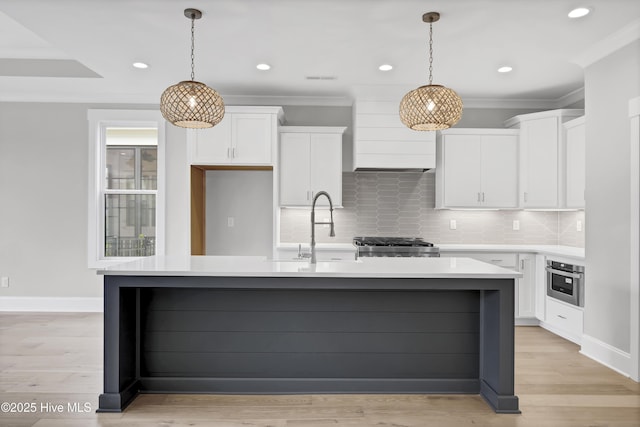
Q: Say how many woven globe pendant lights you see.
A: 2